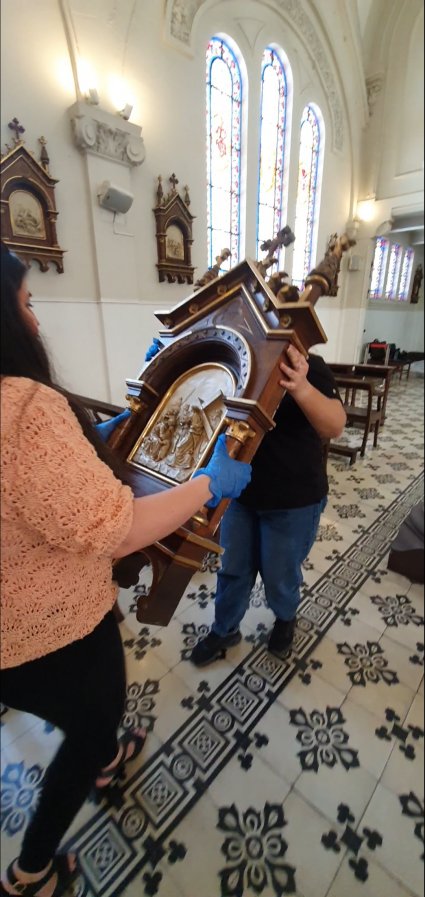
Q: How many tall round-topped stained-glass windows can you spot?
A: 3